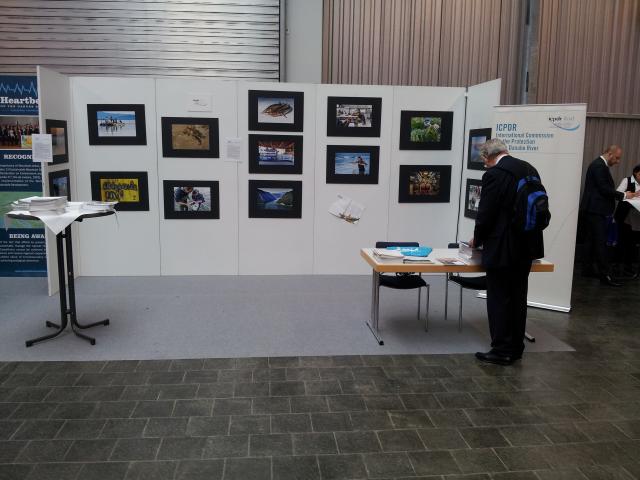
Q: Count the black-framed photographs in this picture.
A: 15